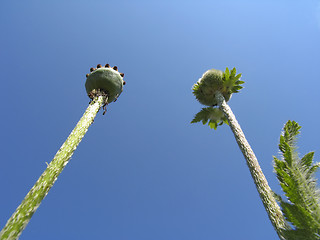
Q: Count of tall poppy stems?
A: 2